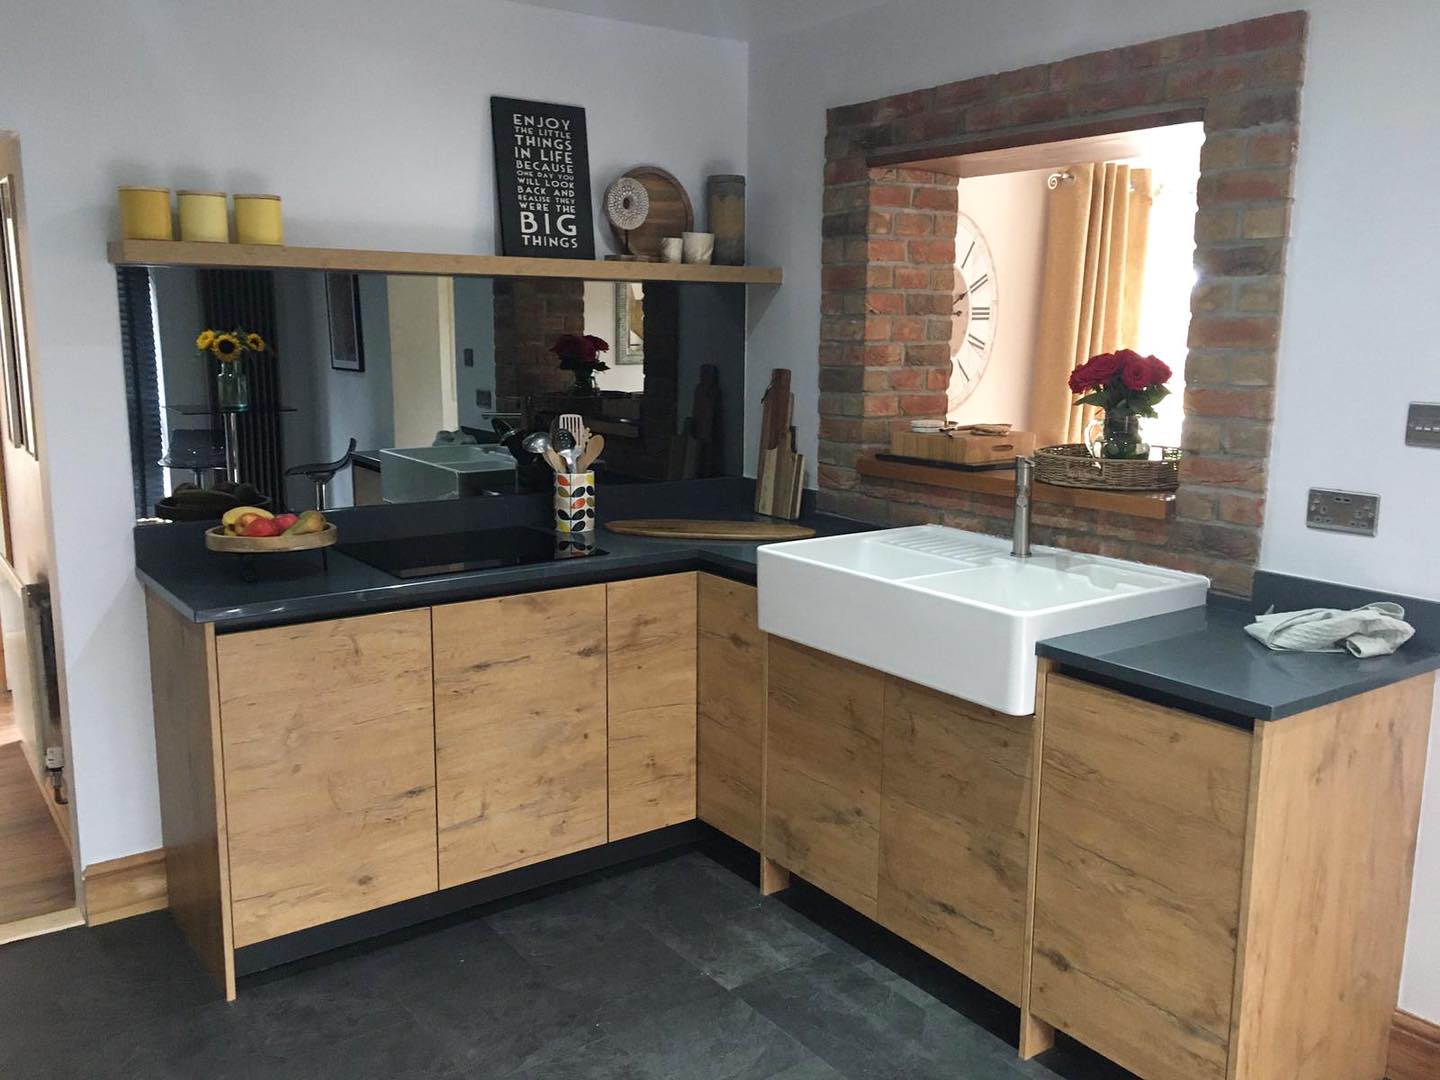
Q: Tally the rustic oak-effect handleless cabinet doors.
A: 7